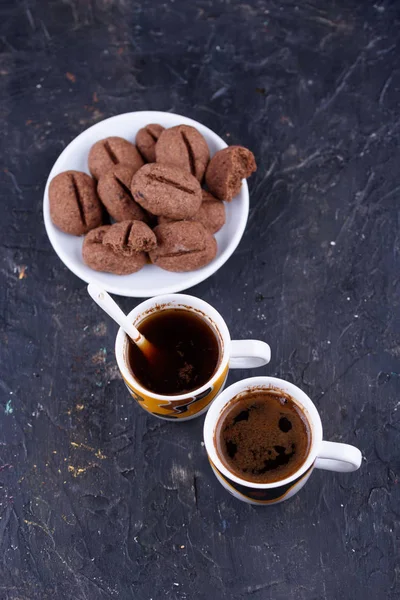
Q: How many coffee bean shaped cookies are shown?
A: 11